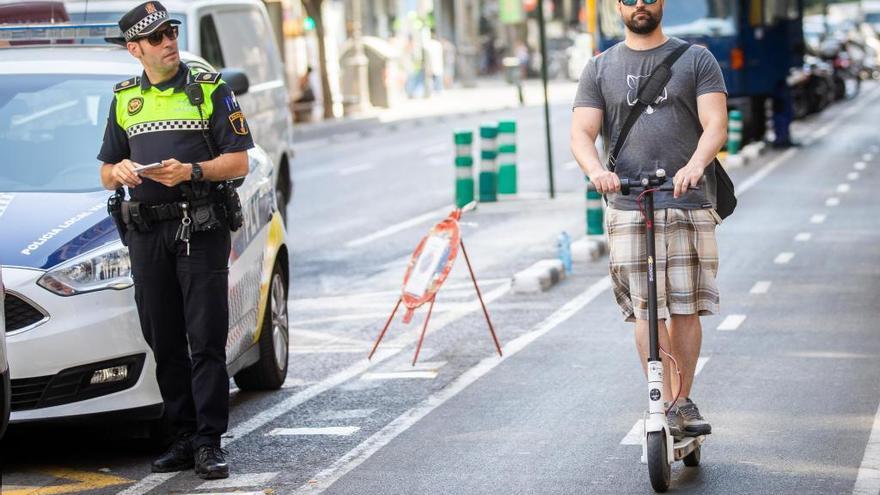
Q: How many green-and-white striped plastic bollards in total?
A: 5